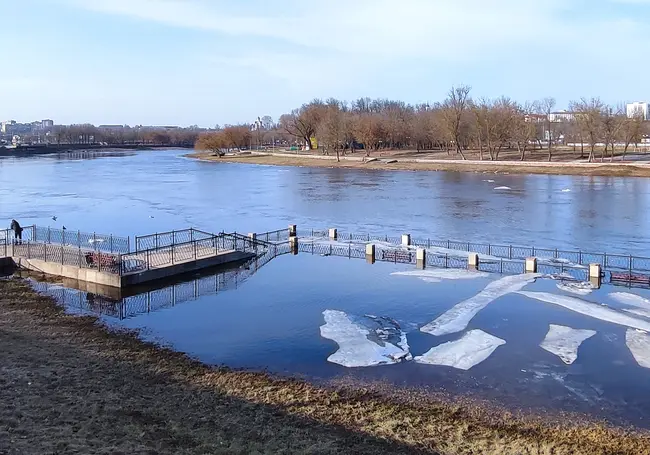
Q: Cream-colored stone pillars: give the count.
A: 10